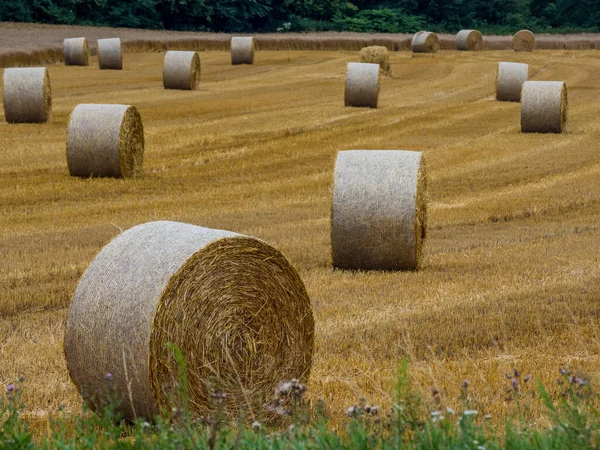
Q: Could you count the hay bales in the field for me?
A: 15